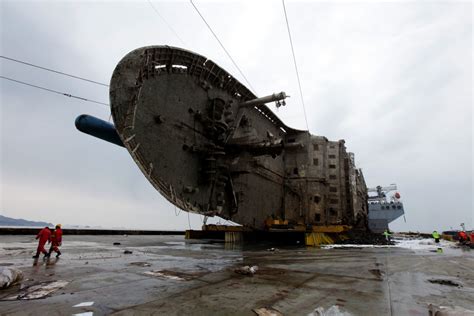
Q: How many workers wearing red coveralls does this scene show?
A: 2